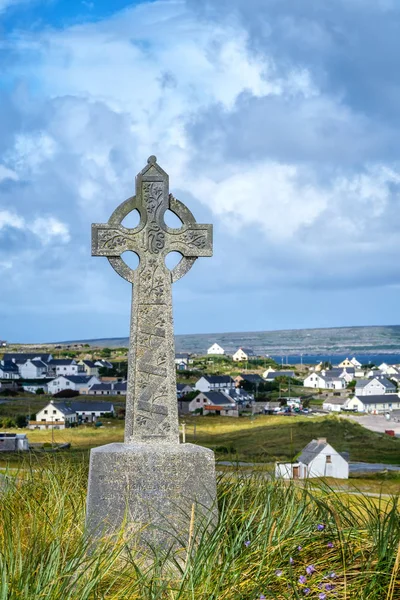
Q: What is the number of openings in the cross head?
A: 4